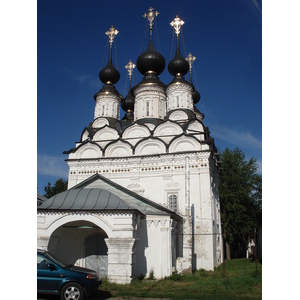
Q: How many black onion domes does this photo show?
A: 5